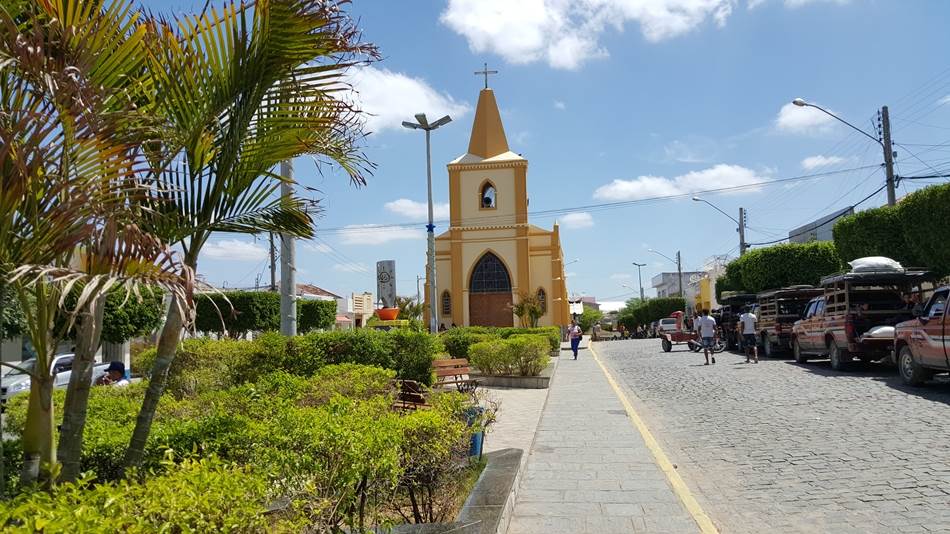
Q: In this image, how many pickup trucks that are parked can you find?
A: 4